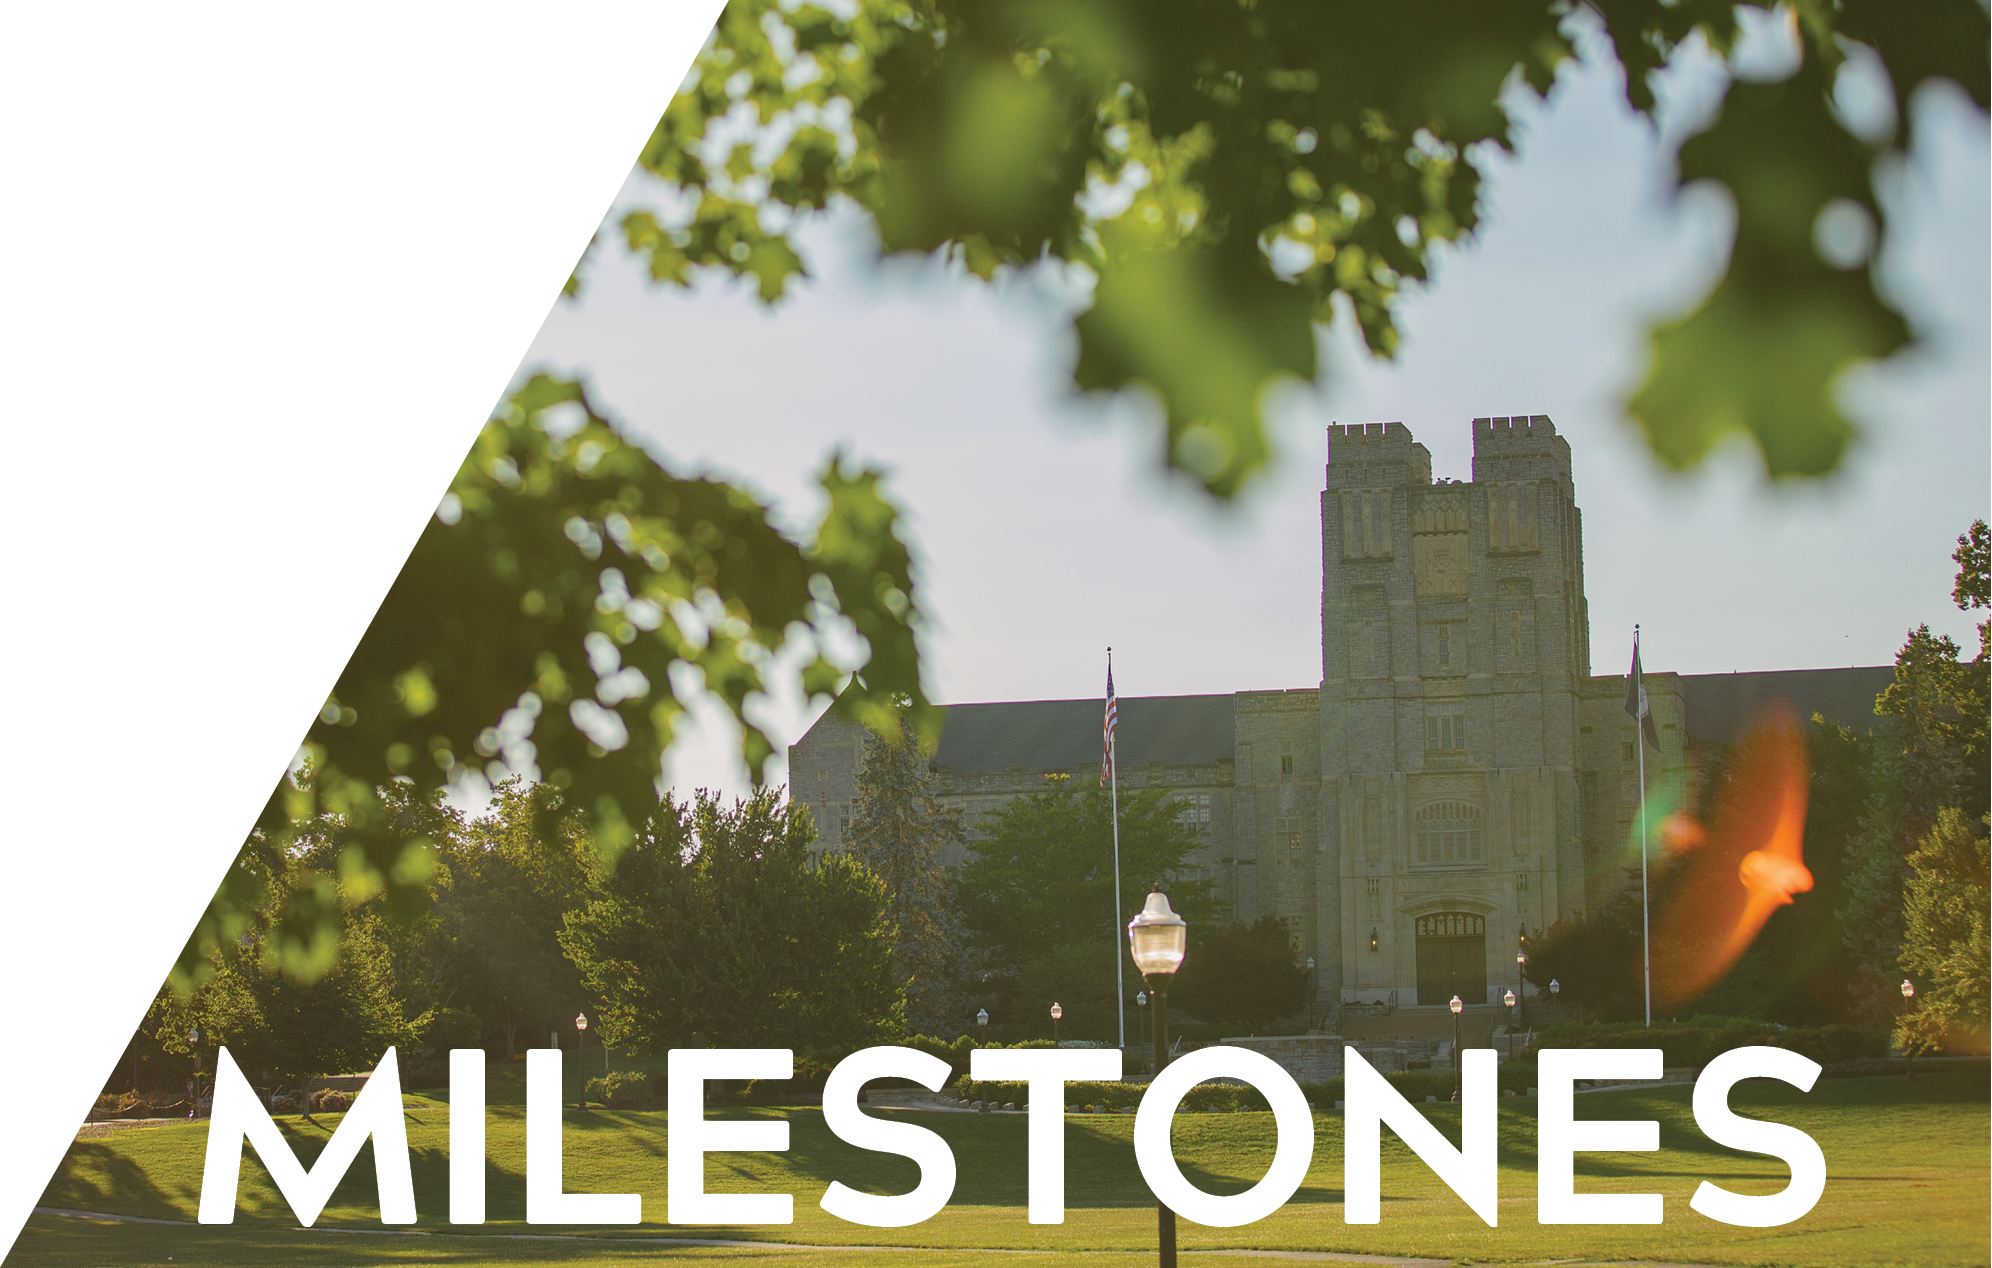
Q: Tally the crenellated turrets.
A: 2